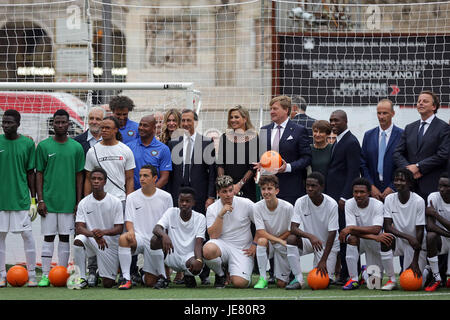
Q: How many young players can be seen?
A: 11